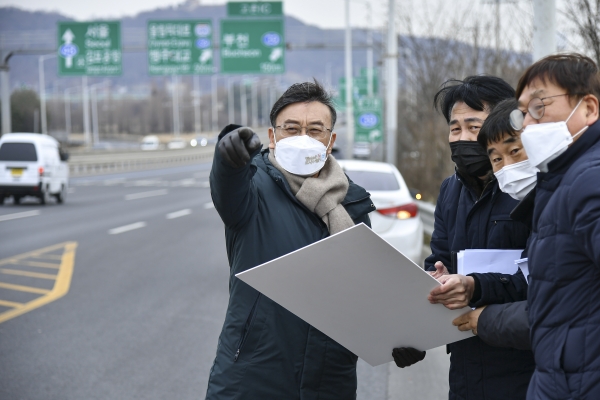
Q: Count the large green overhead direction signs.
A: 3